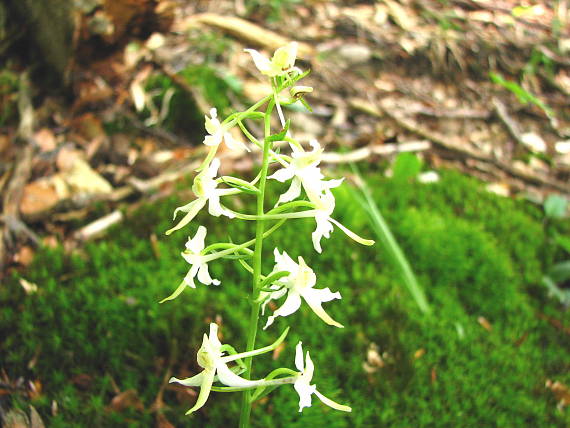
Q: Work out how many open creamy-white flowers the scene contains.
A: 9